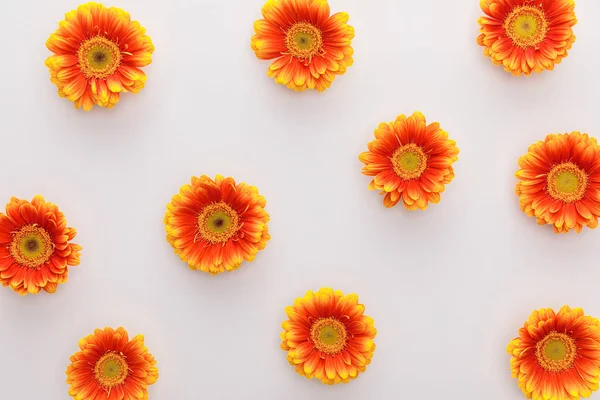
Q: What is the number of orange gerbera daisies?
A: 10